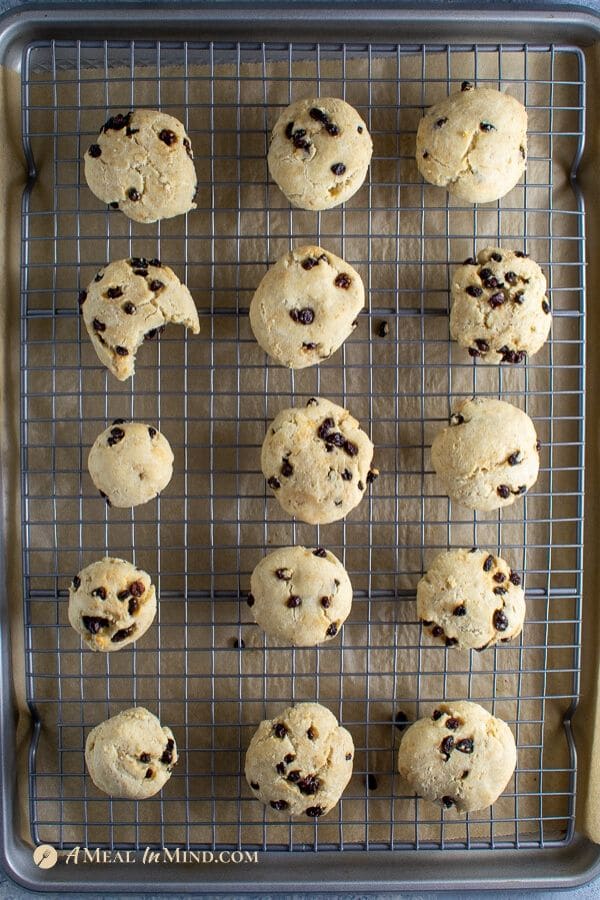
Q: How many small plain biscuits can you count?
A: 0